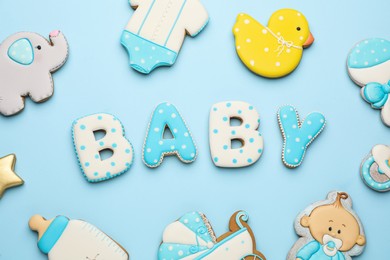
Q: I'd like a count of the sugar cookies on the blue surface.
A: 13